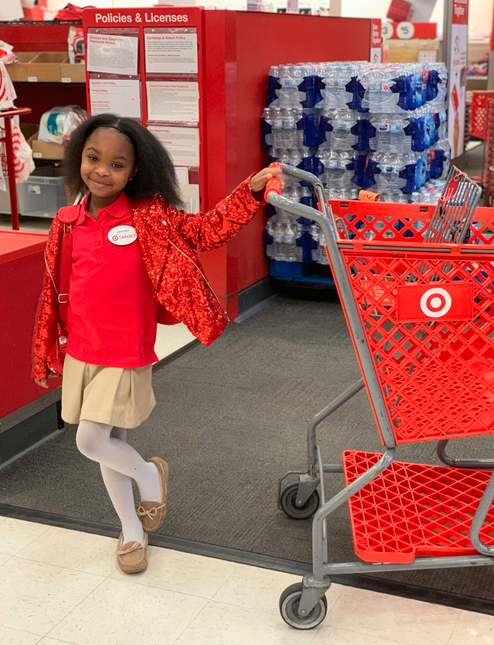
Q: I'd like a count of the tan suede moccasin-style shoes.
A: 2